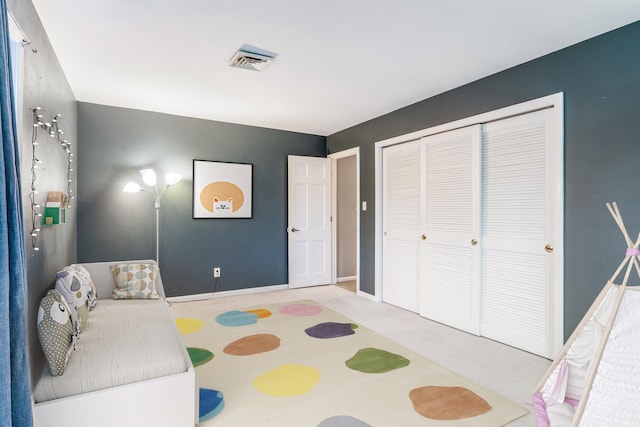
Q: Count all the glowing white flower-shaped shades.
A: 3